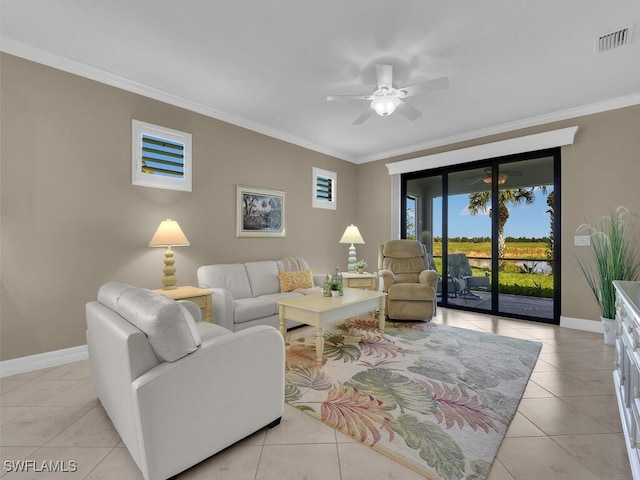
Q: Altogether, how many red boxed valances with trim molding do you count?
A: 0